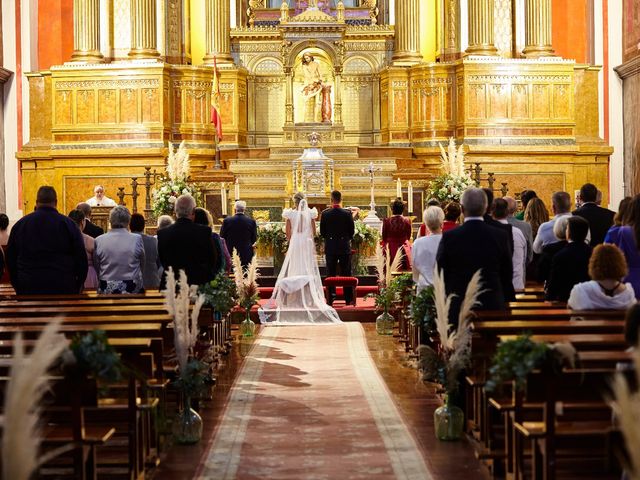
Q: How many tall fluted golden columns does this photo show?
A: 6